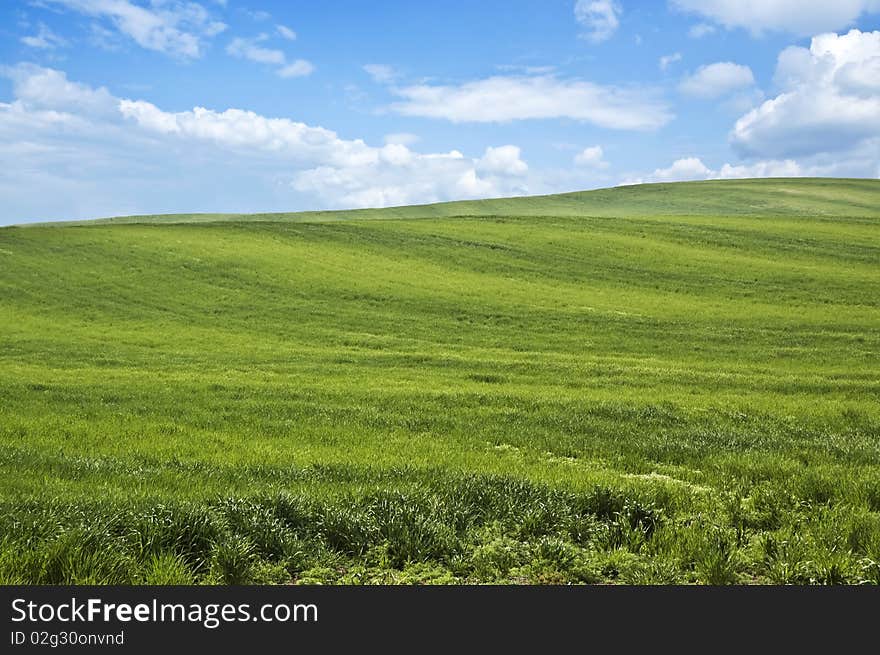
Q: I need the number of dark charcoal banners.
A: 1